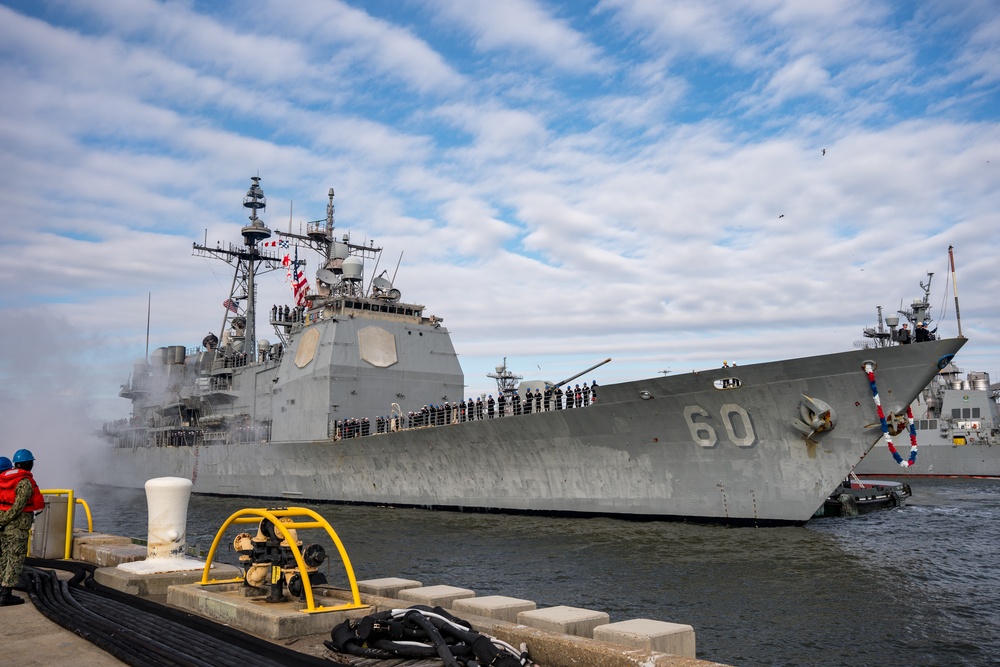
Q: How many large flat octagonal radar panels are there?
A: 2